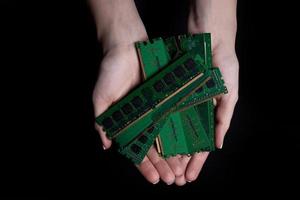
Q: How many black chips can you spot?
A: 13